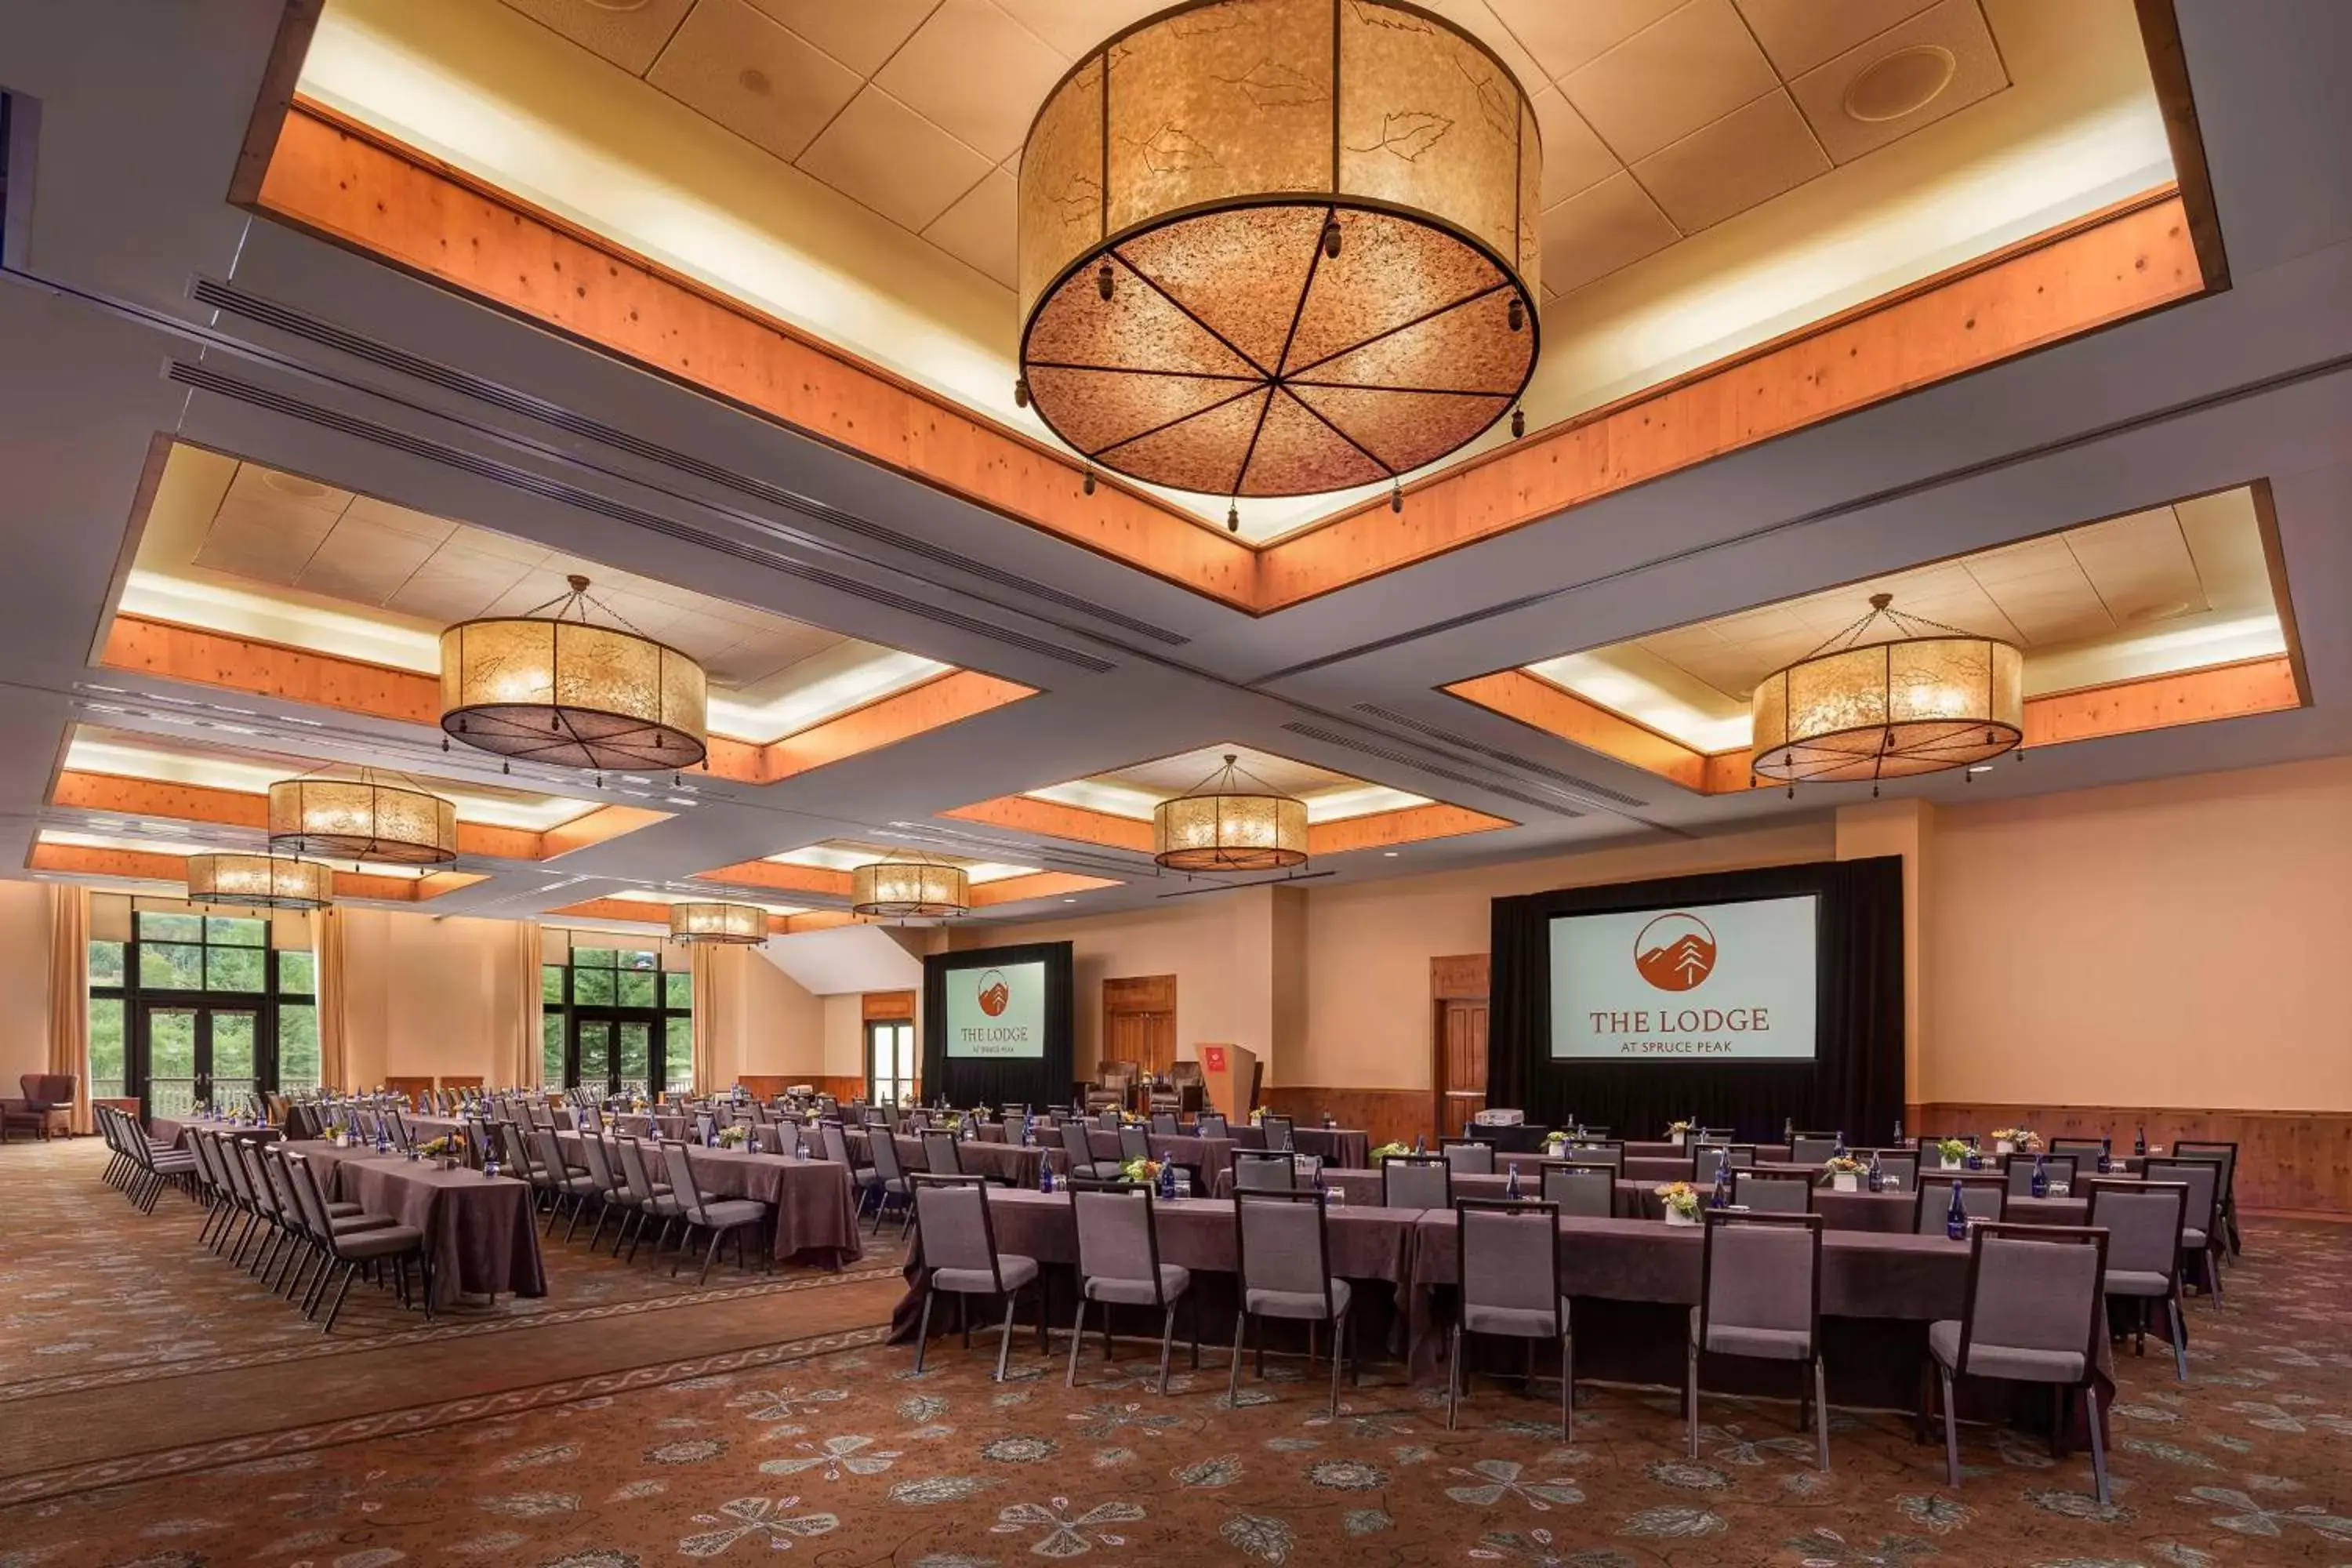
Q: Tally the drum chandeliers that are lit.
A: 8